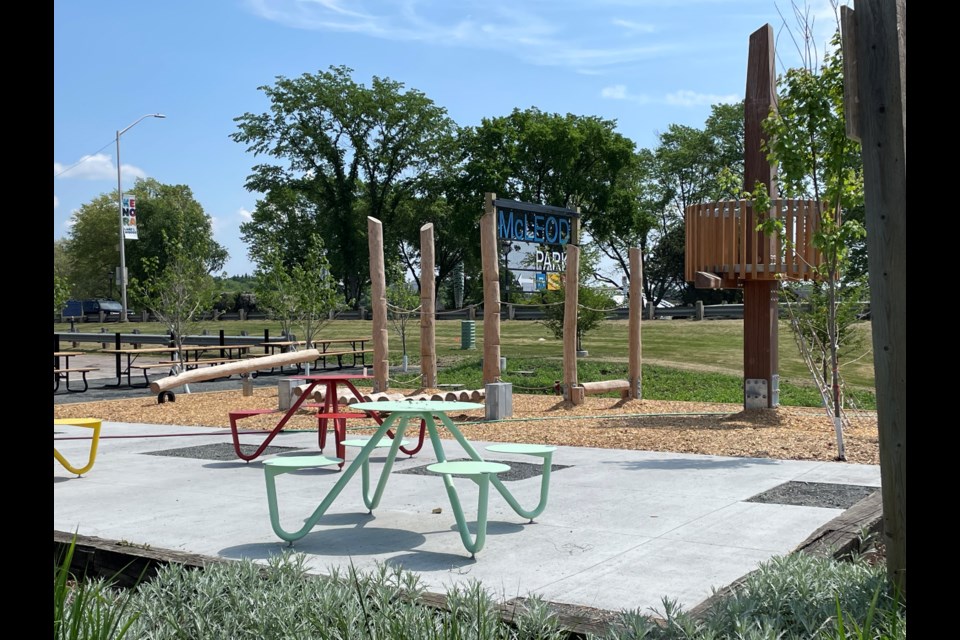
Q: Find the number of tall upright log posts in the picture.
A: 5